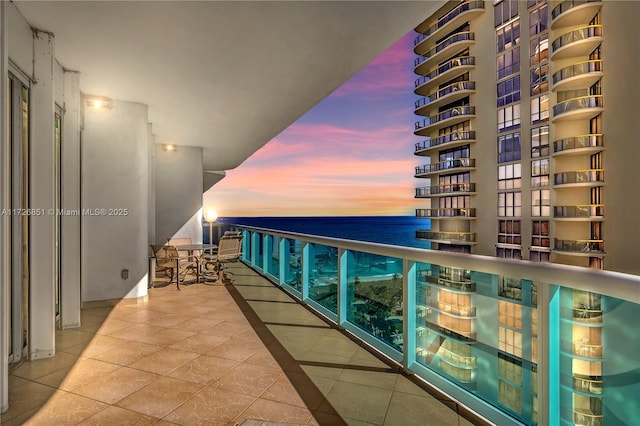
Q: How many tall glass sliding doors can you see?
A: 2